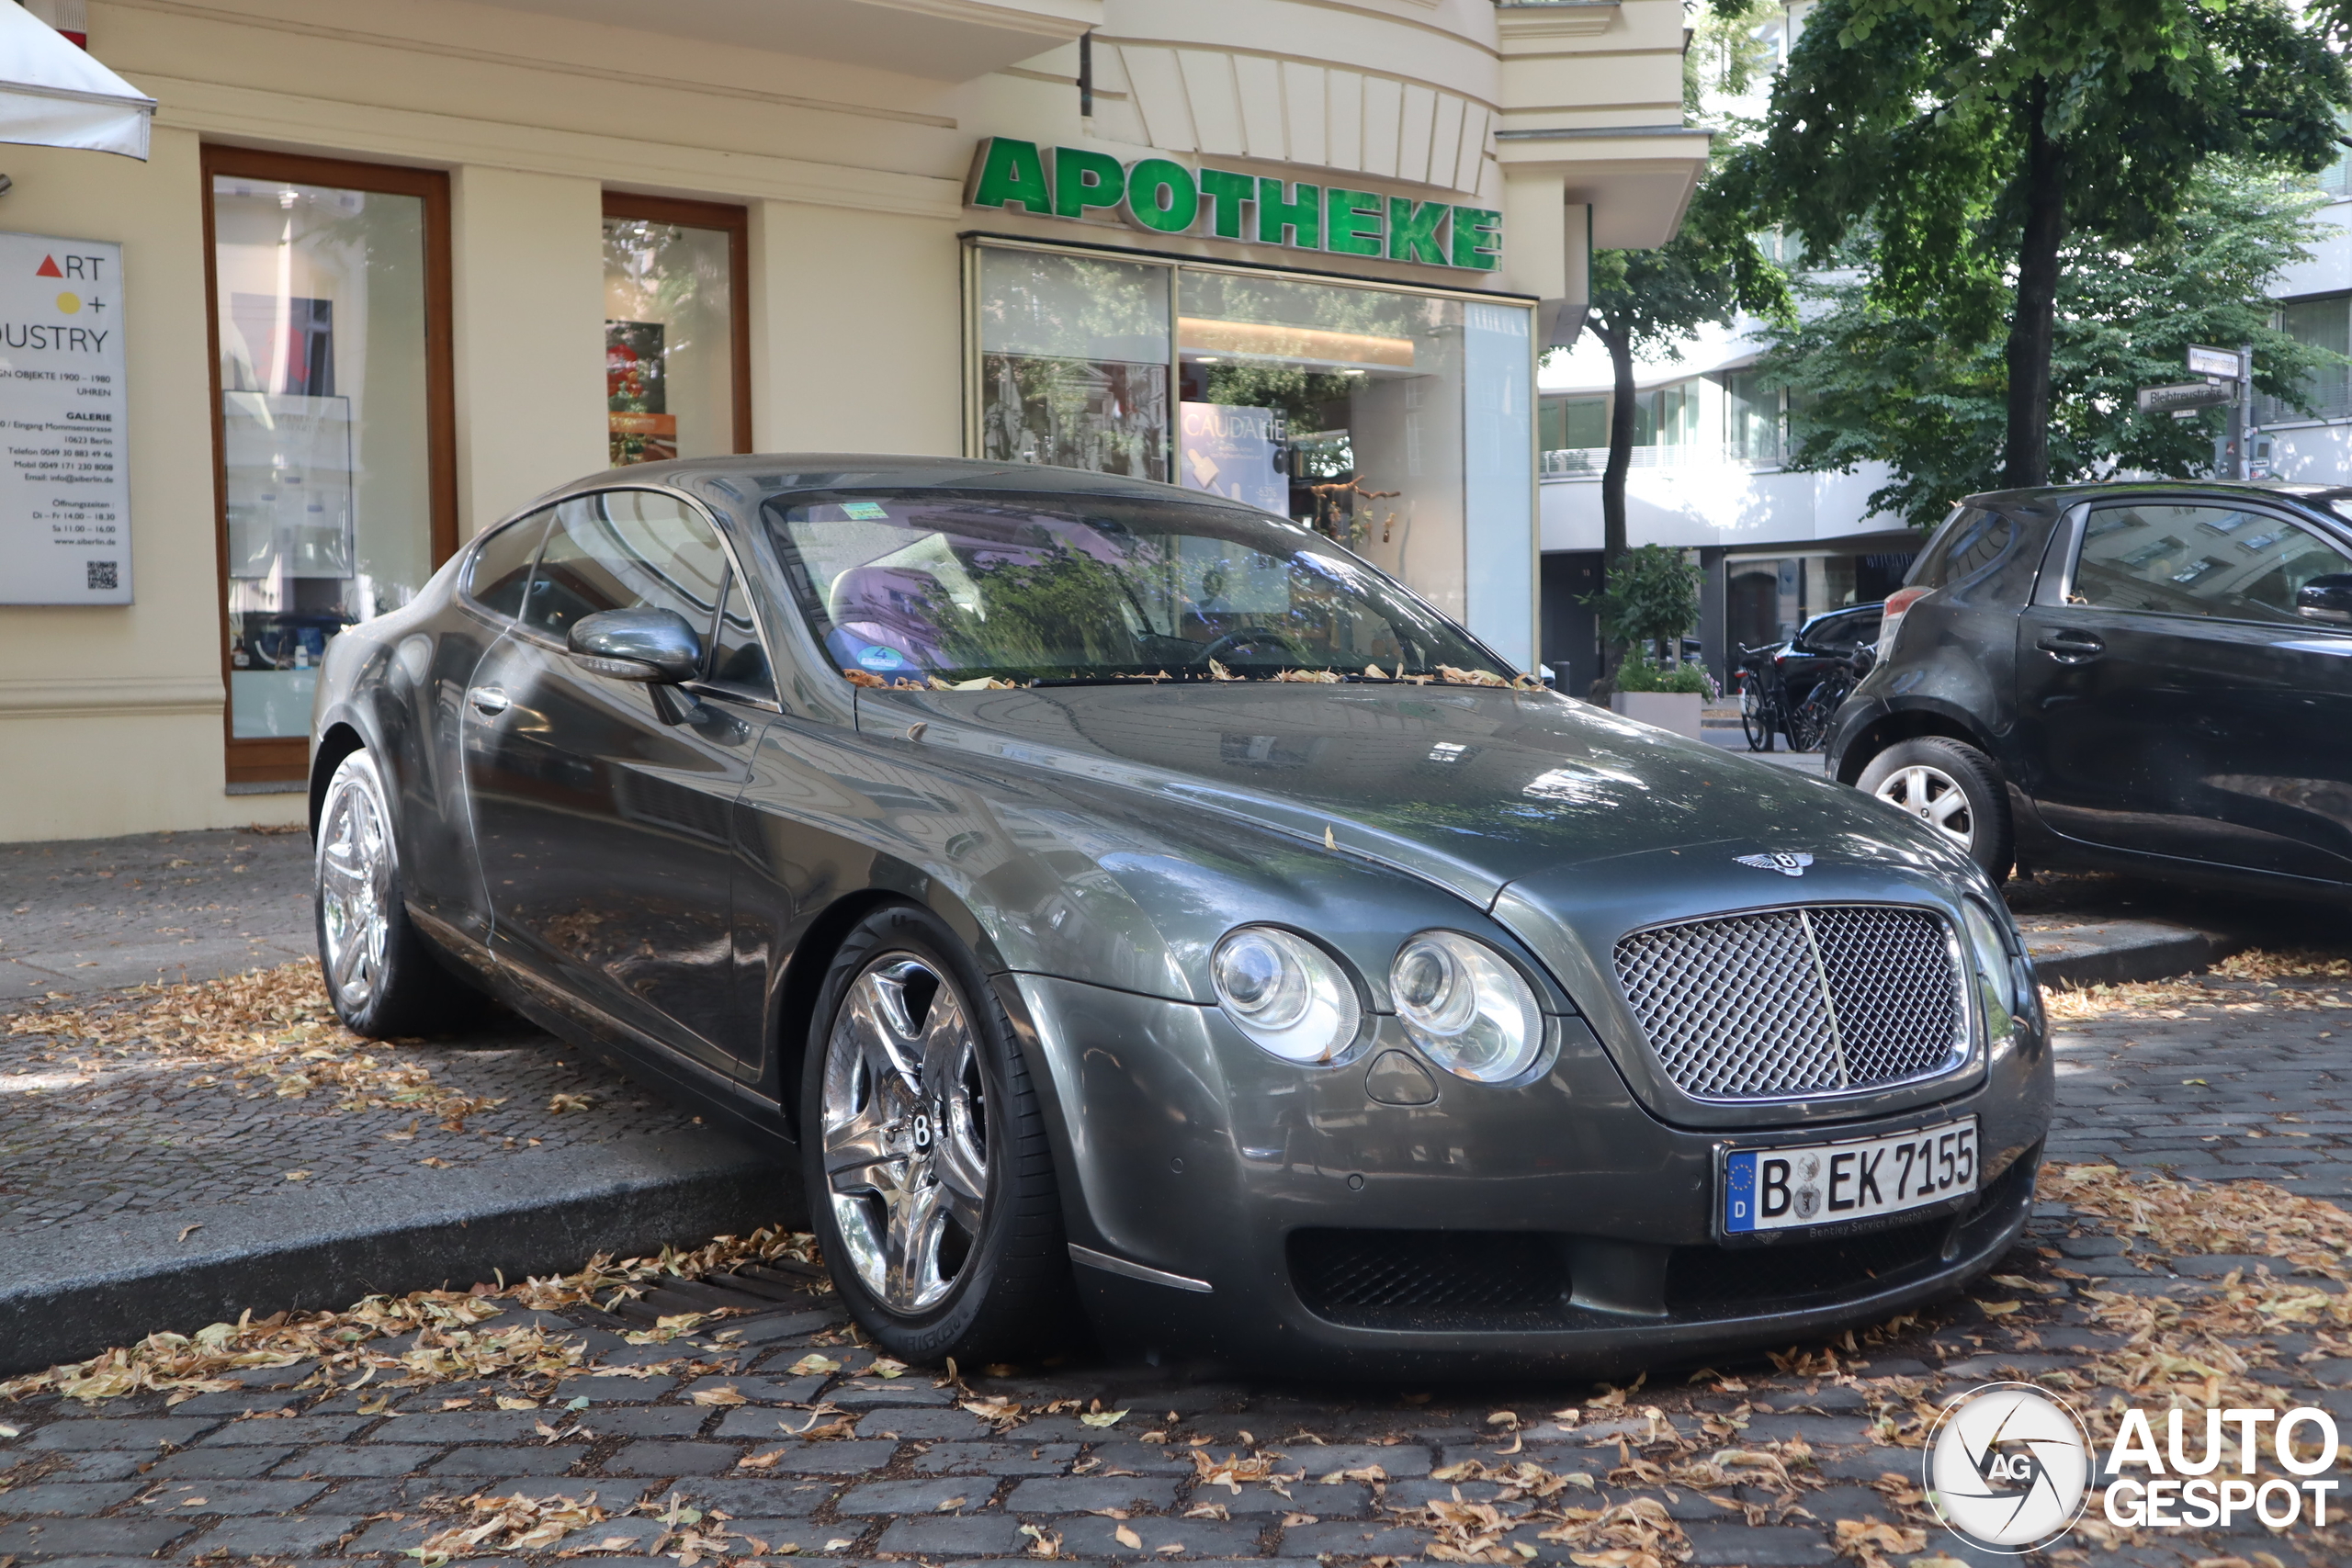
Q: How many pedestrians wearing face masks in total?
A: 0